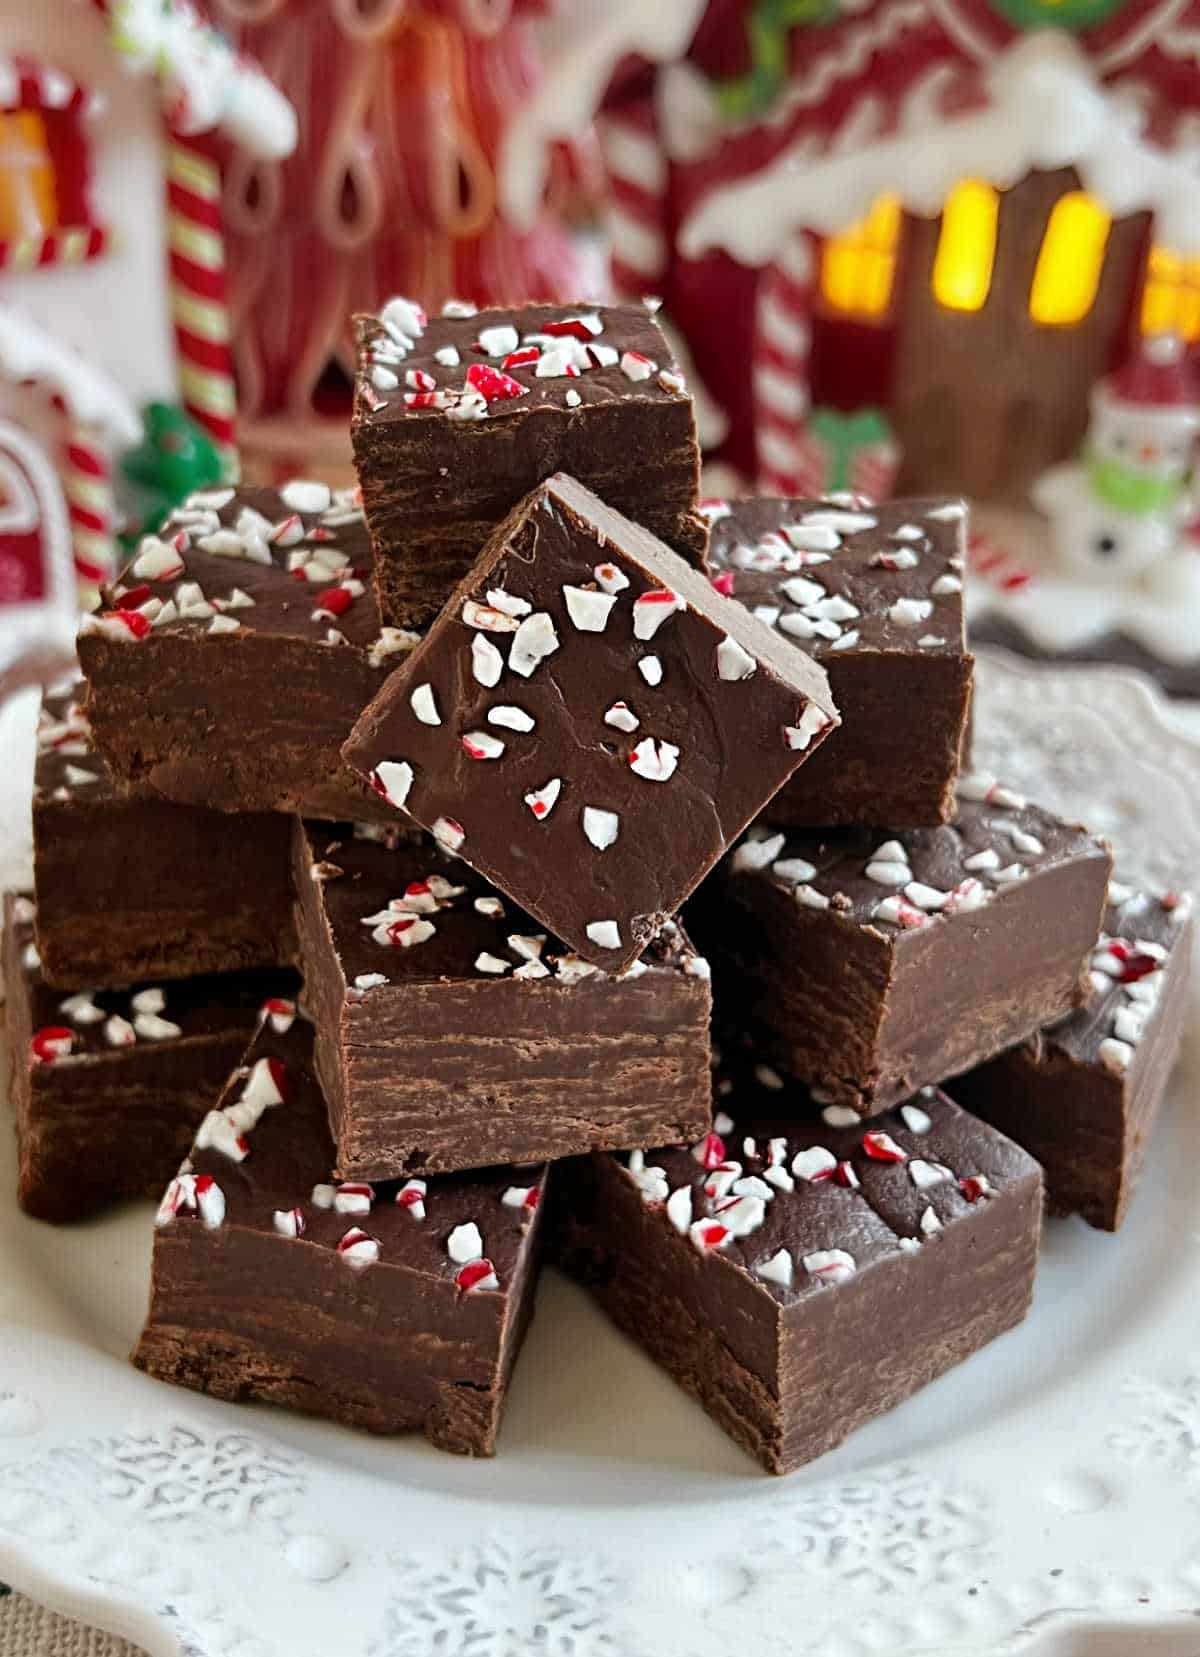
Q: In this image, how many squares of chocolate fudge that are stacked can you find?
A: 11